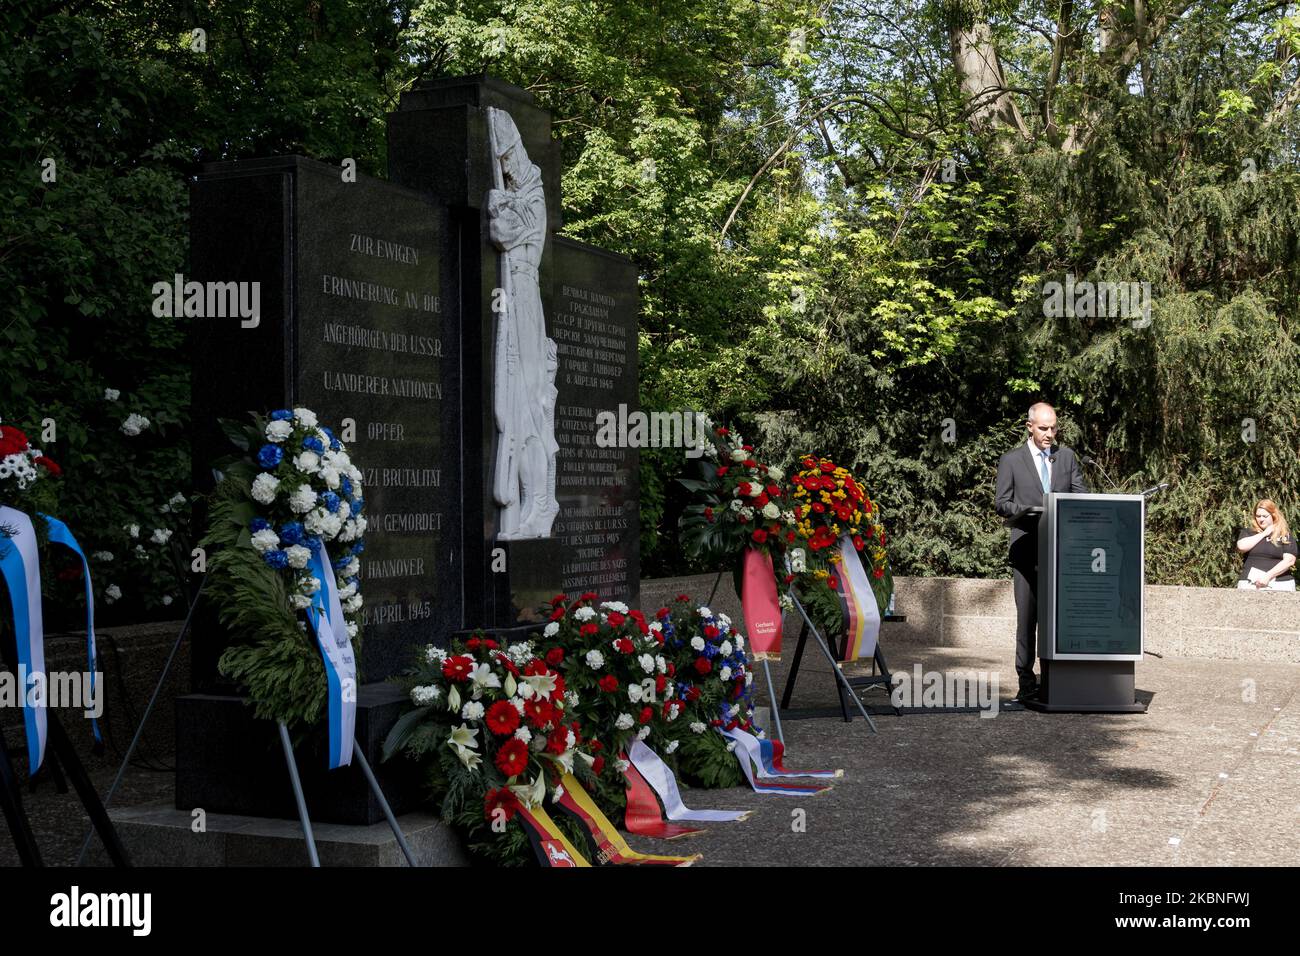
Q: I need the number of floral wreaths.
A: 7